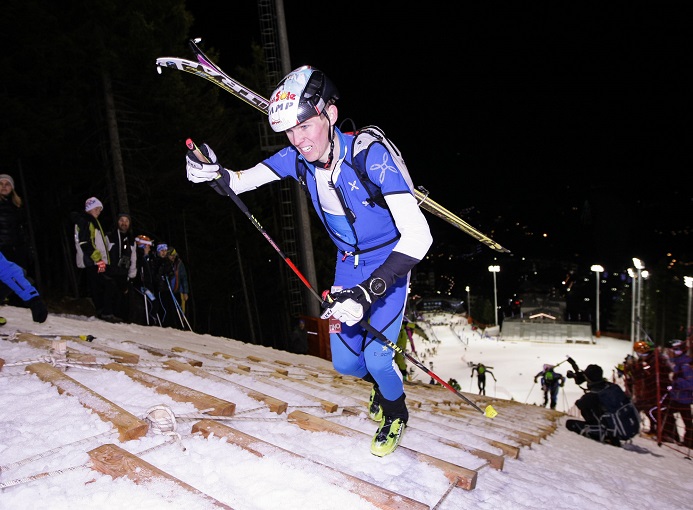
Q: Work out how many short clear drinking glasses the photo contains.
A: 0